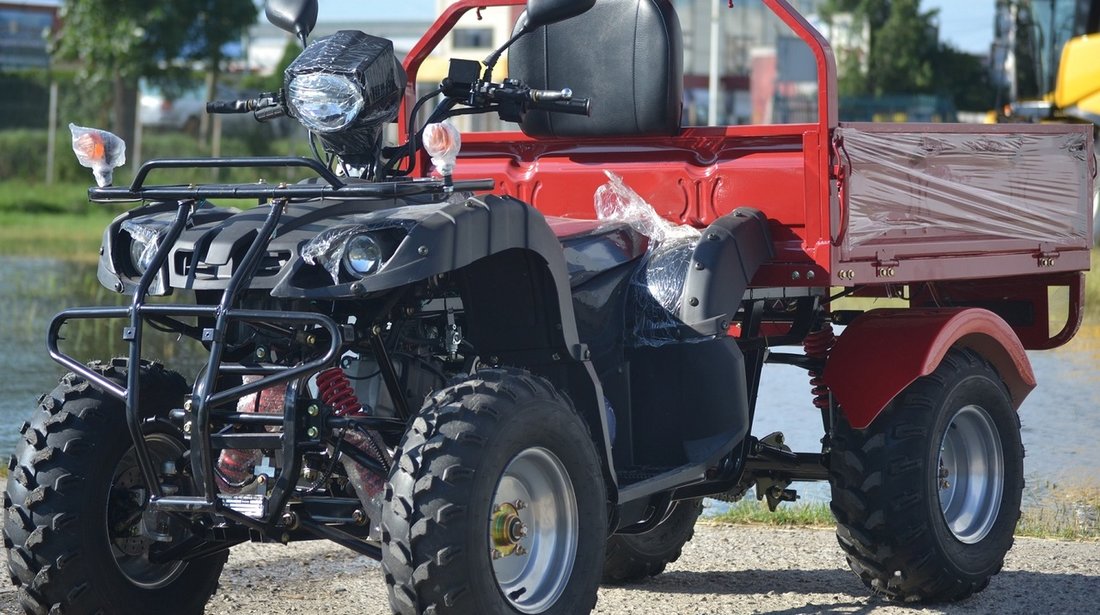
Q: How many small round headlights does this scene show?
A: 2